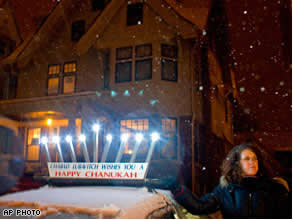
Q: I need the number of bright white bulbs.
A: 9